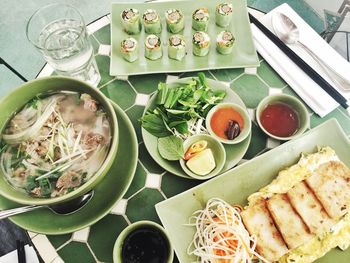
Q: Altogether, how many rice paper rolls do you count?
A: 10